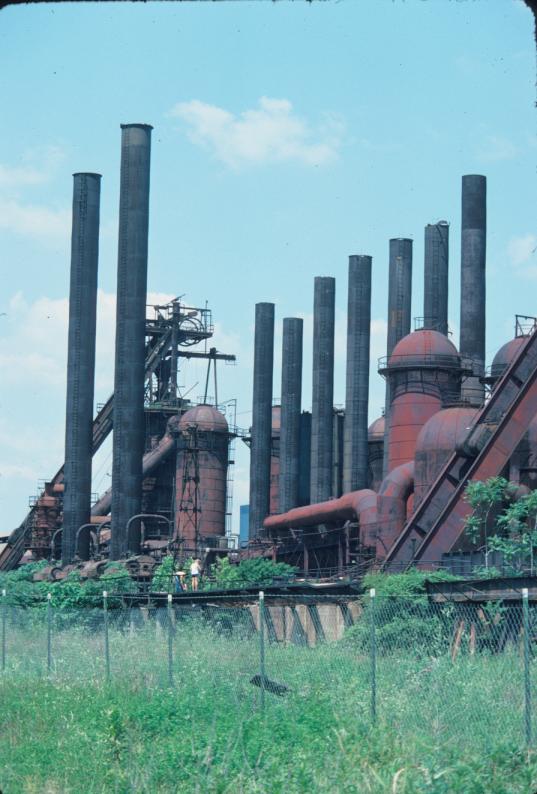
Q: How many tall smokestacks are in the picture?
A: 9